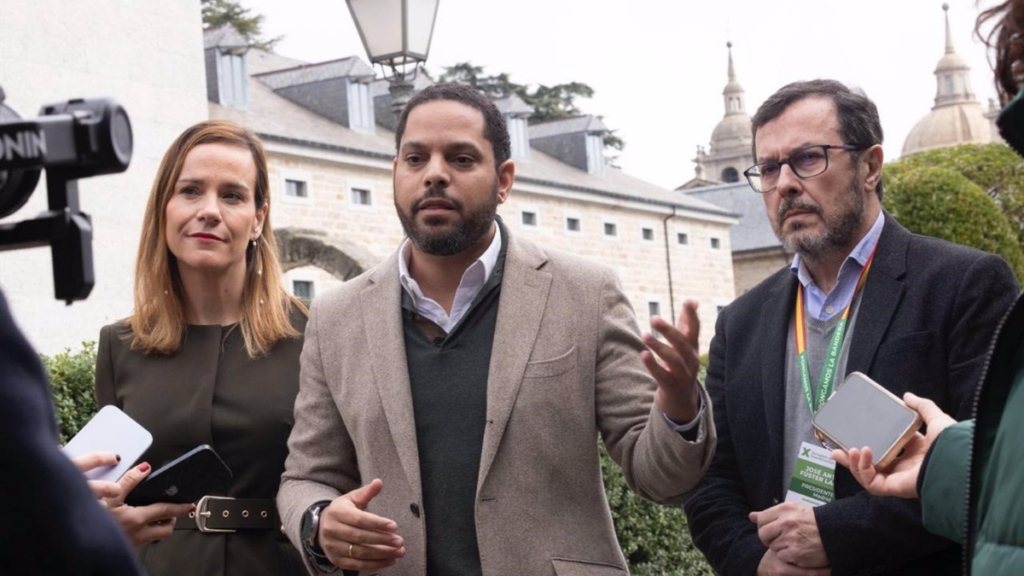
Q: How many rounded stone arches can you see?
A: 1